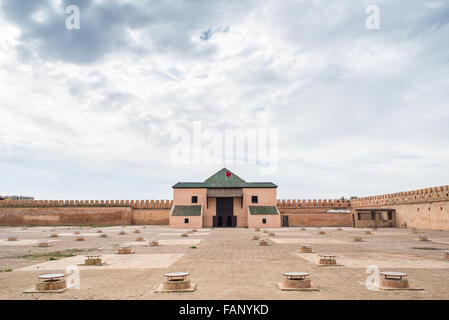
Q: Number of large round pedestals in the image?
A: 4